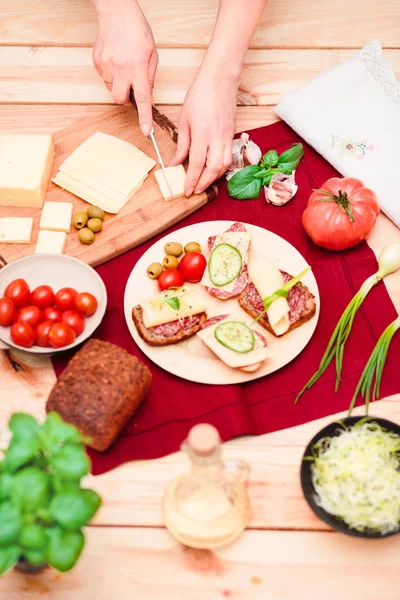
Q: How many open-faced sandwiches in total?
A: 4